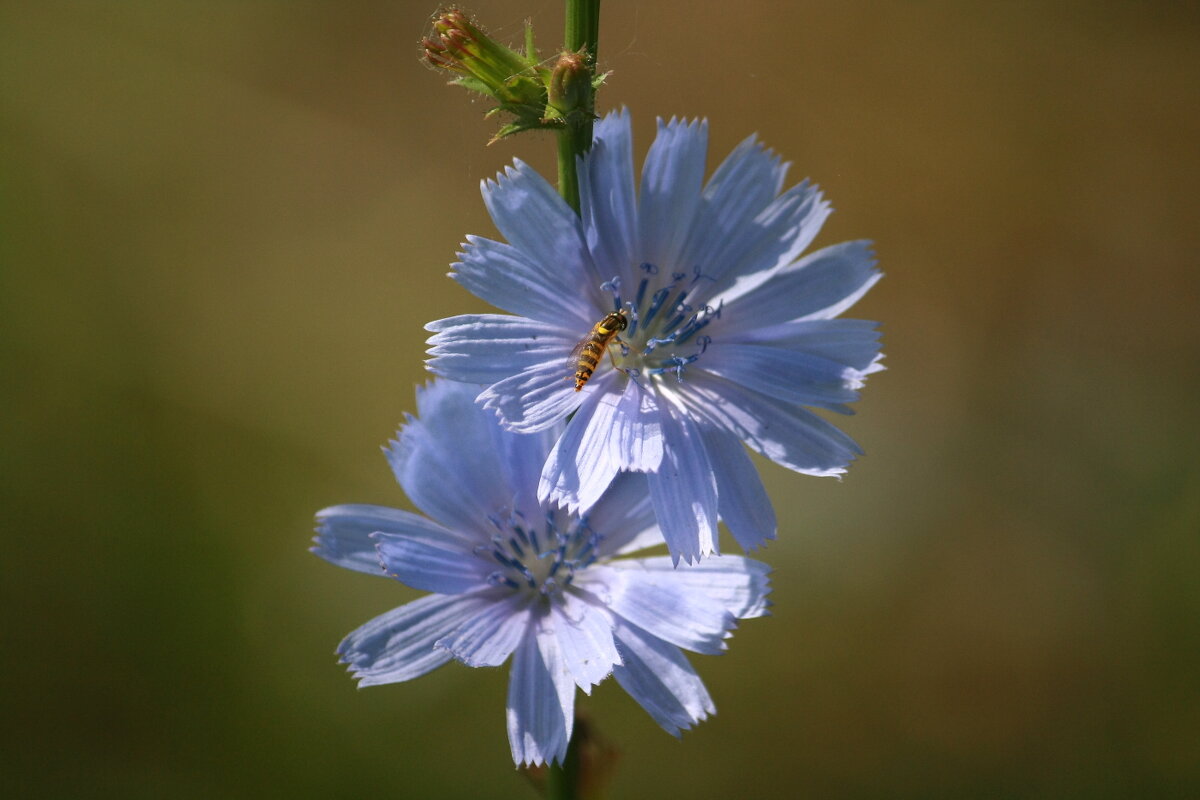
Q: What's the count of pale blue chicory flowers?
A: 2